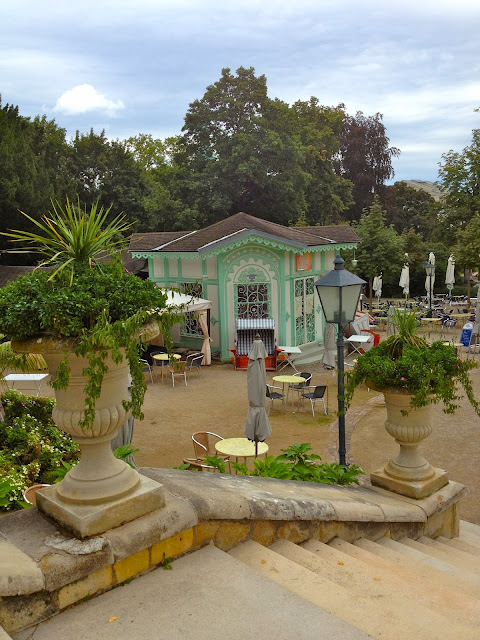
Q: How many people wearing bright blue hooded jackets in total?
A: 0